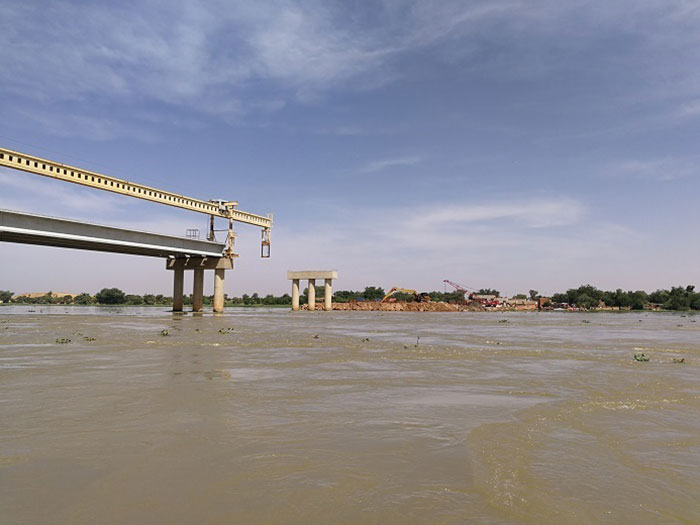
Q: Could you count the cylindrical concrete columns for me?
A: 6